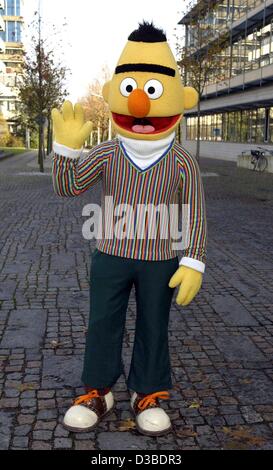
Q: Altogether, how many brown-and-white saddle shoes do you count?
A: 2